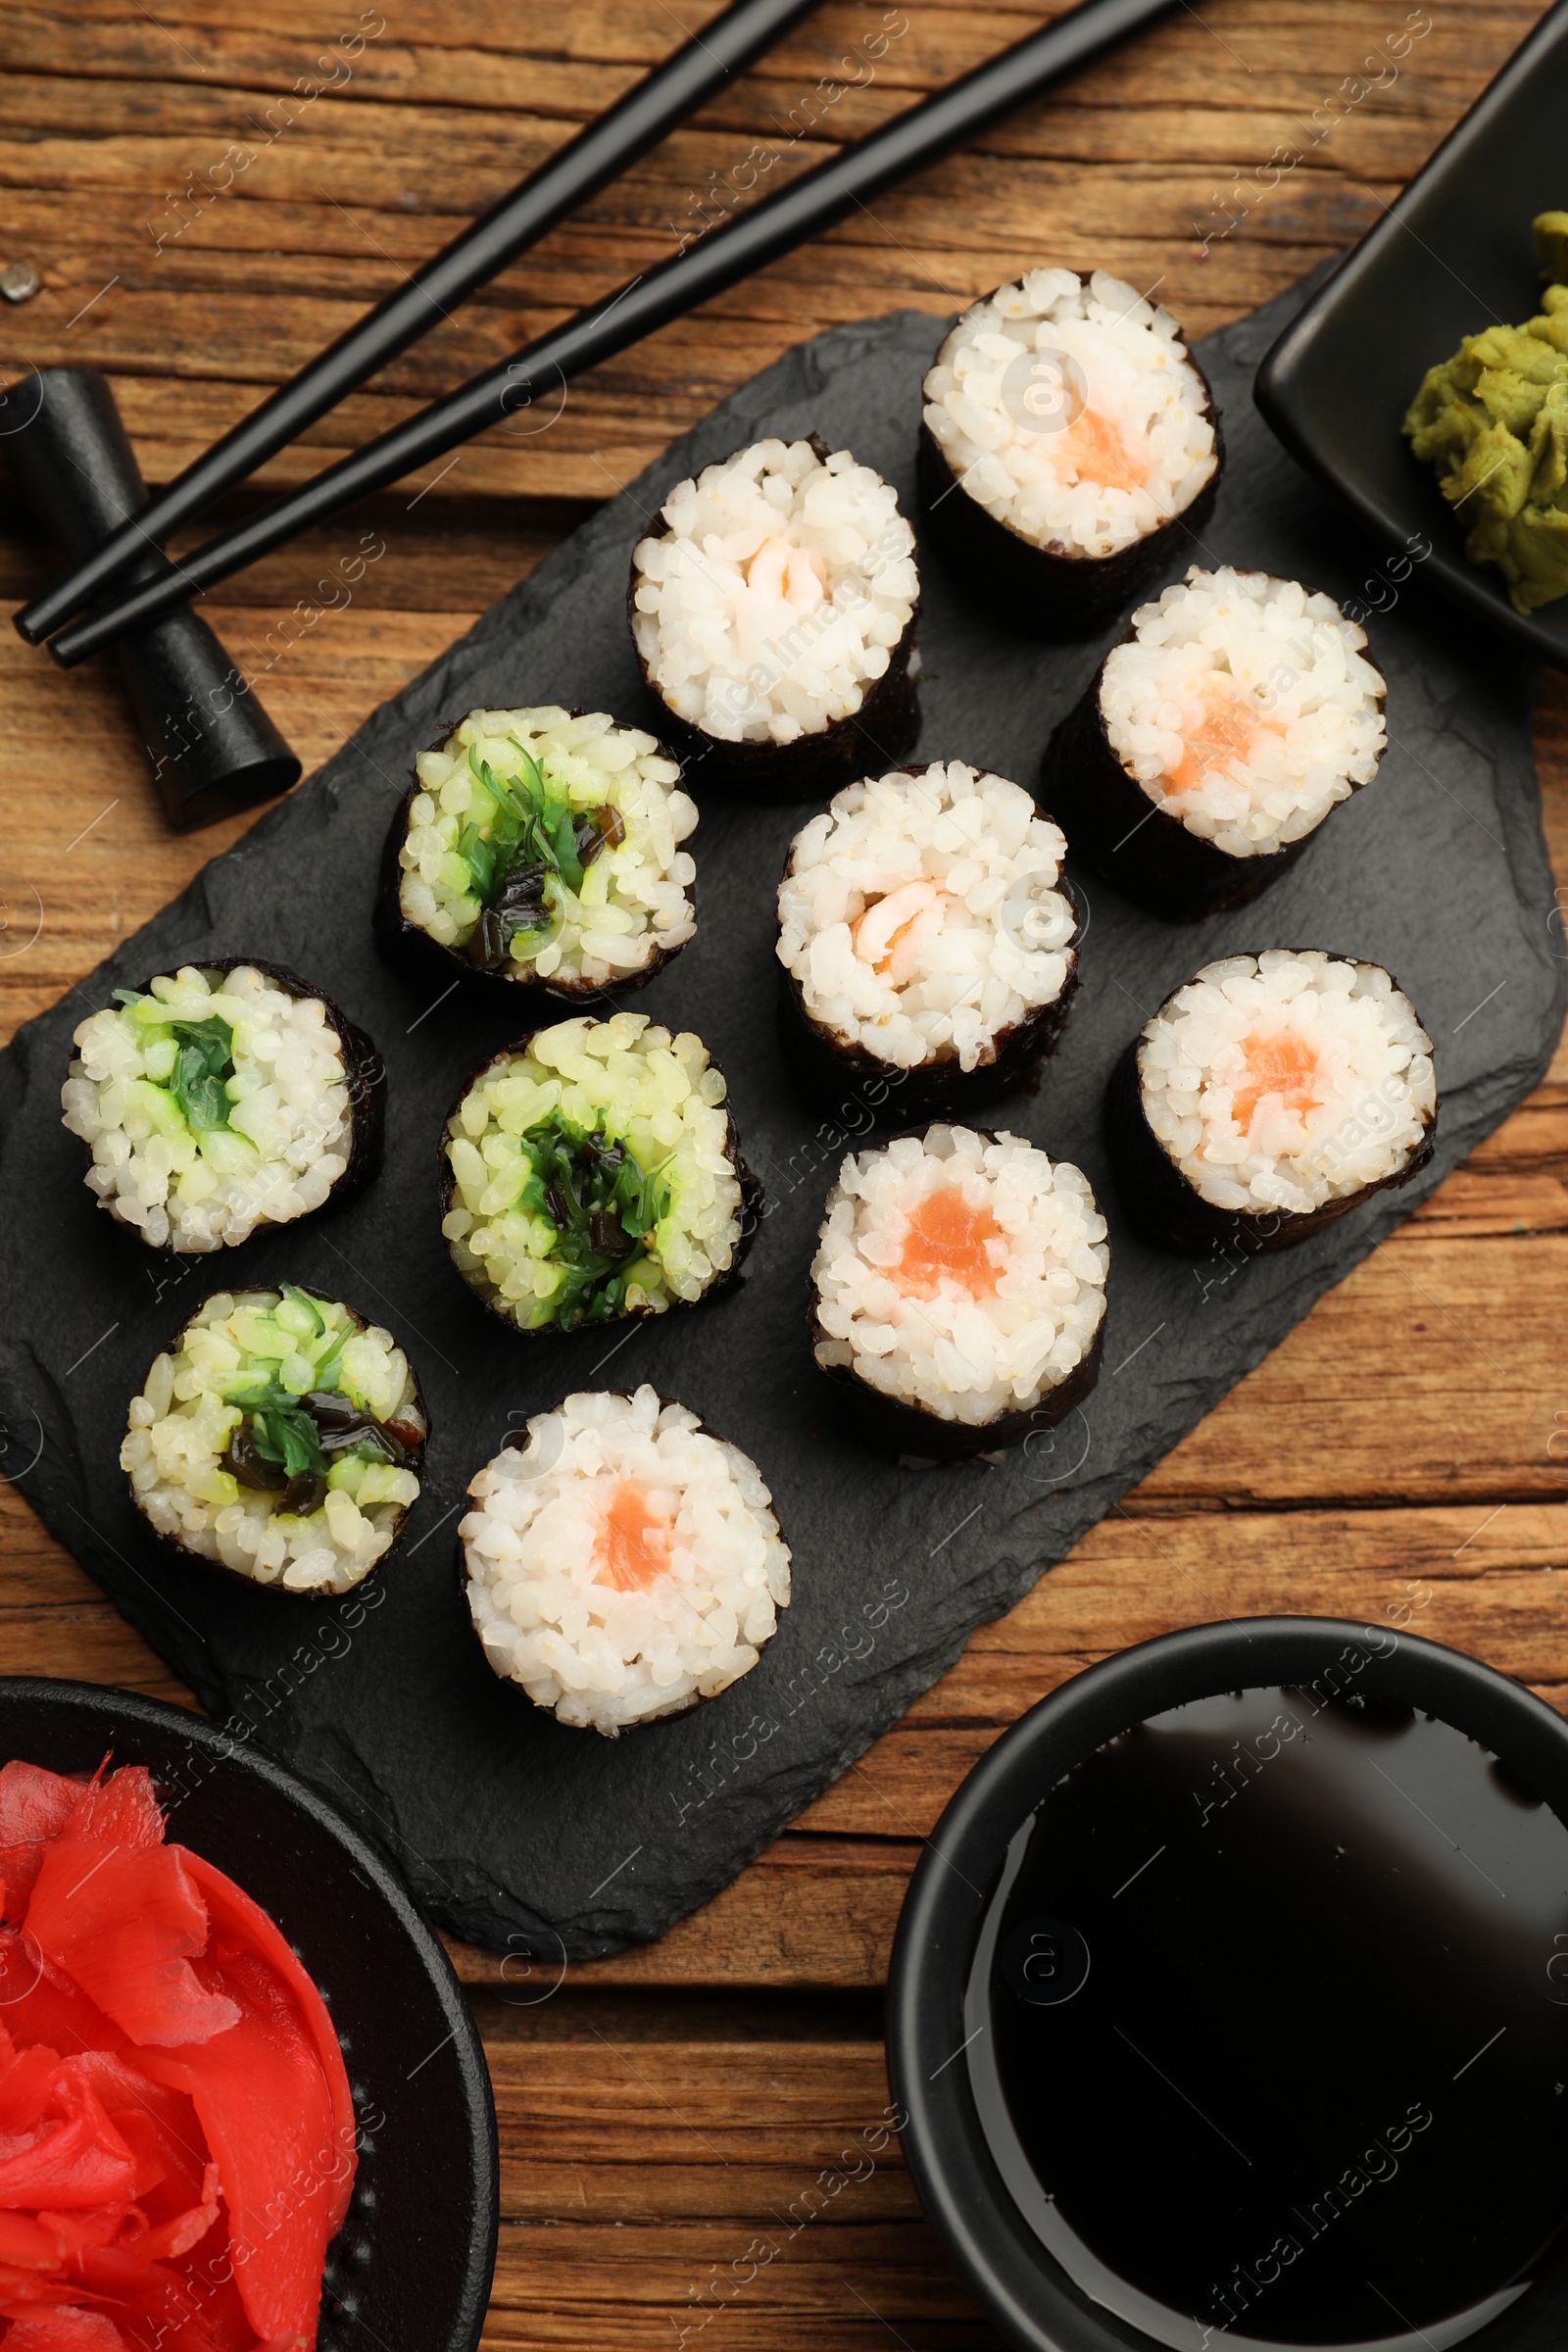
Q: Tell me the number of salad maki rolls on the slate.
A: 4